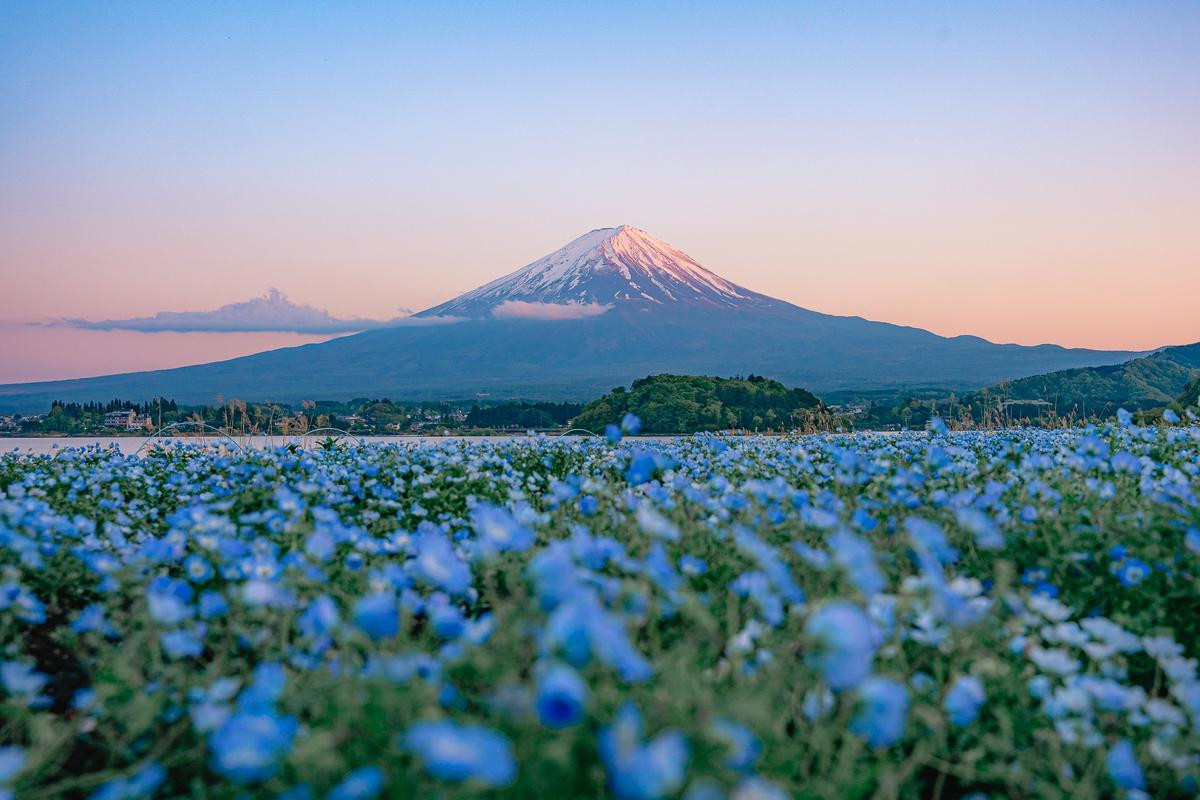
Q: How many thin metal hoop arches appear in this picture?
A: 3